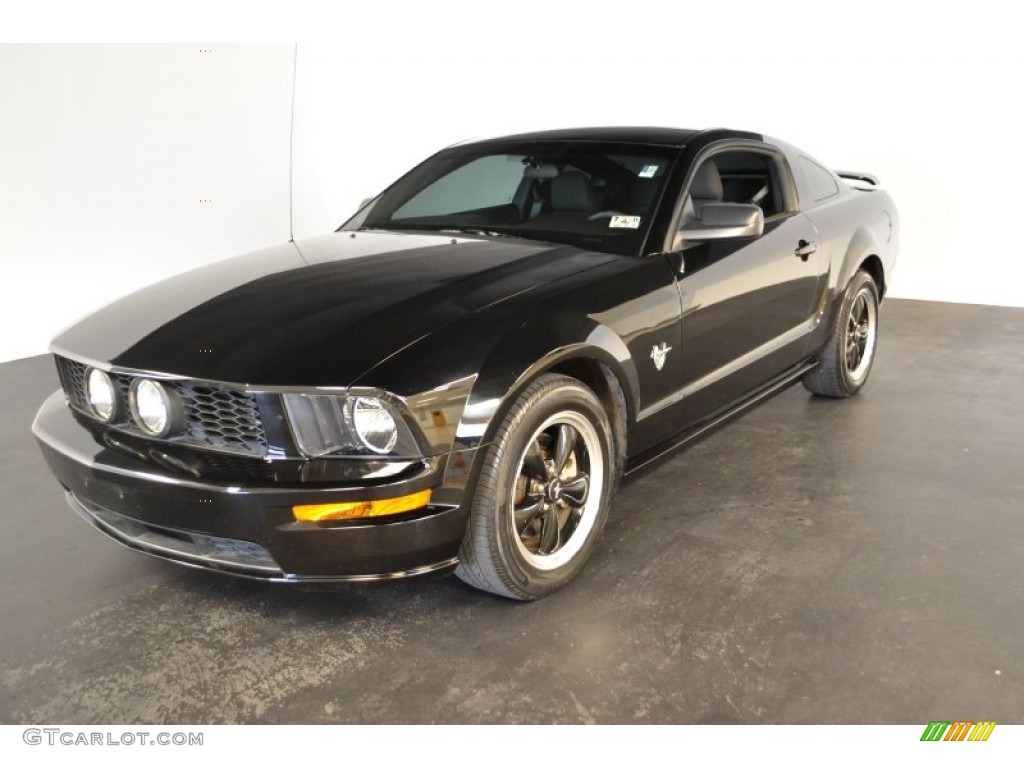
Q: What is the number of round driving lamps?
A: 2